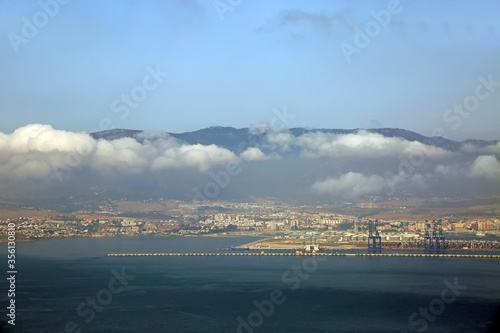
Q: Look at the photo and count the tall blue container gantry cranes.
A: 5